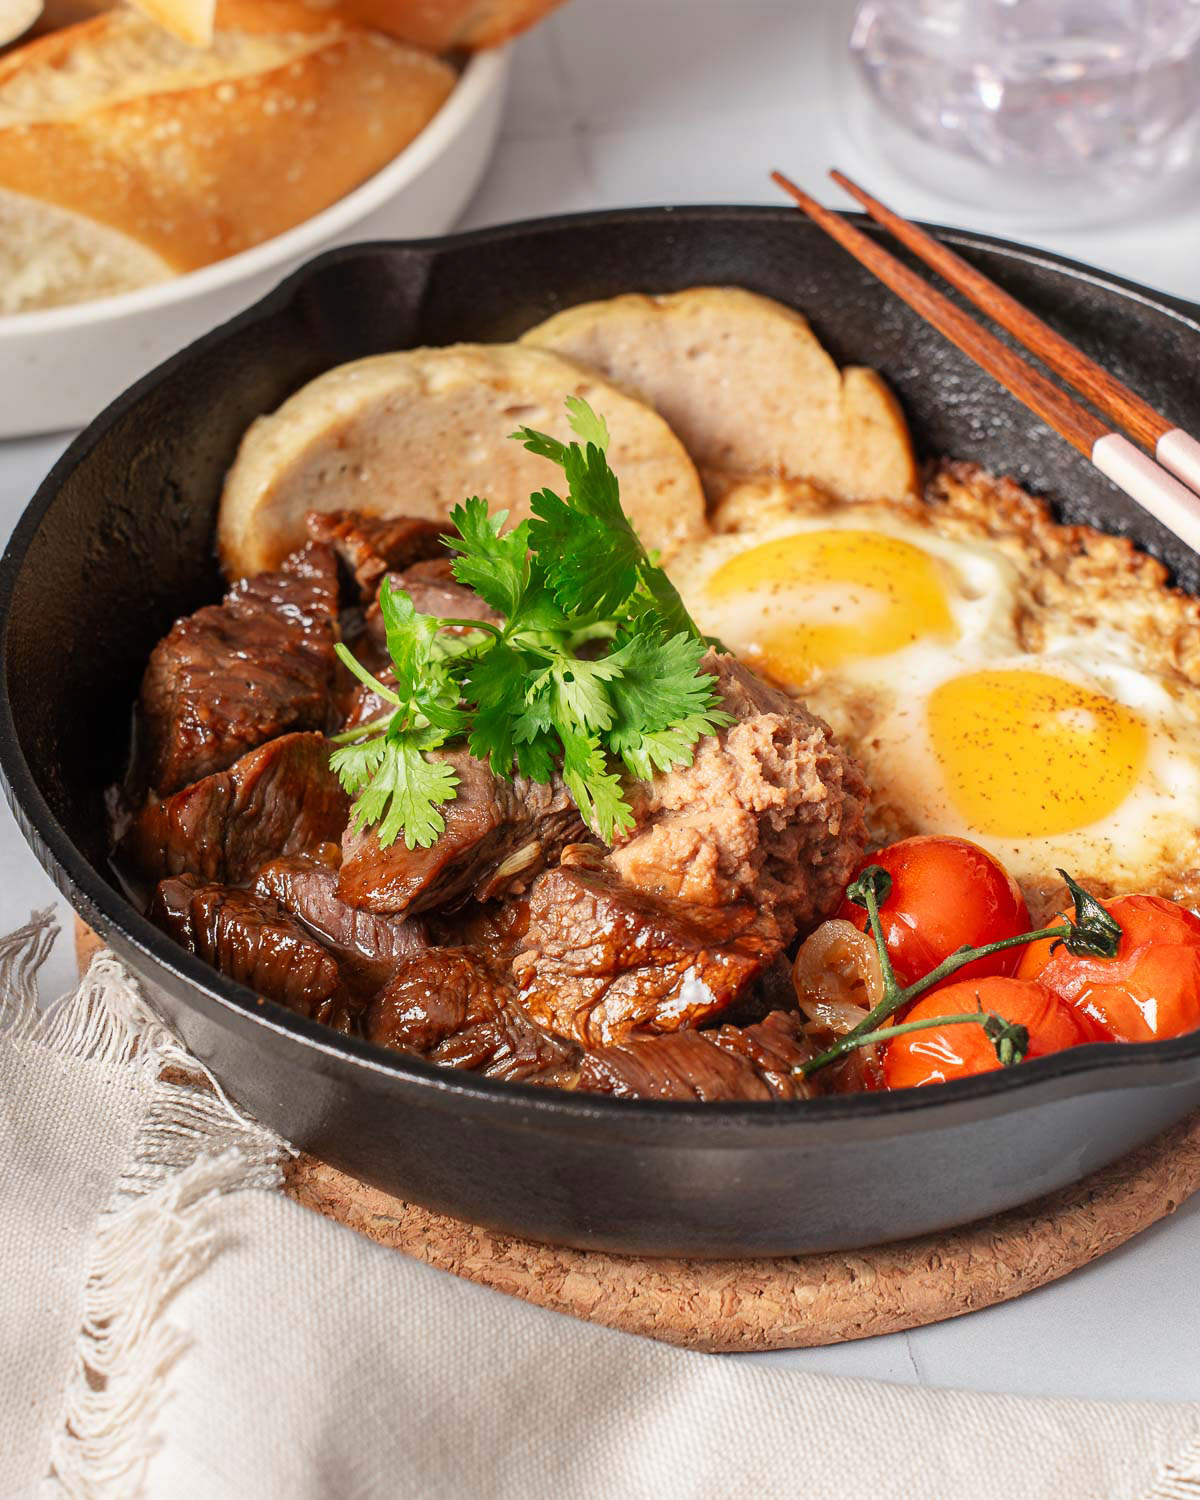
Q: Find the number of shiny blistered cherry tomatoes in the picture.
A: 3